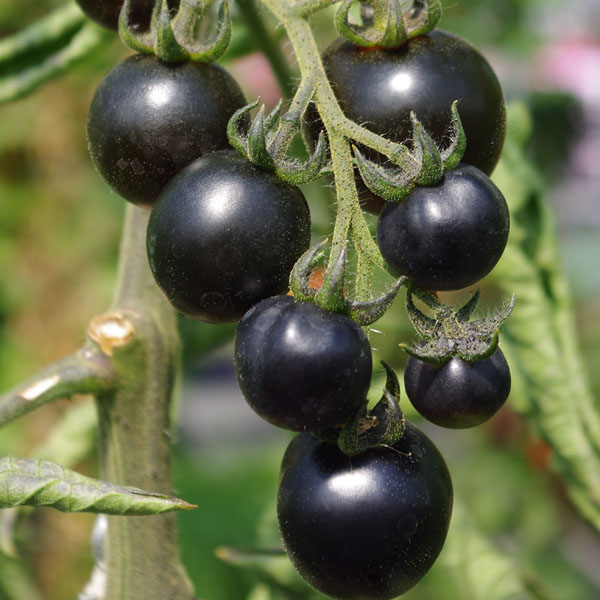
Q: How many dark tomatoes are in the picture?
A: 8